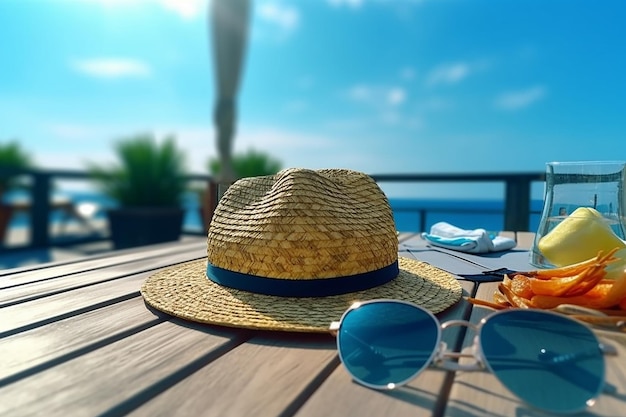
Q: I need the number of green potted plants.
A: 3